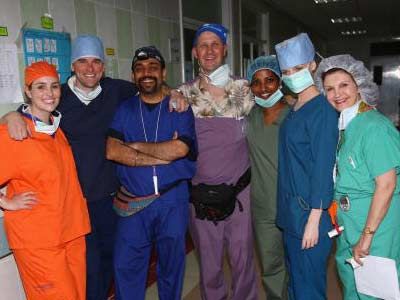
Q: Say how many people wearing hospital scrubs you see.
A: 7